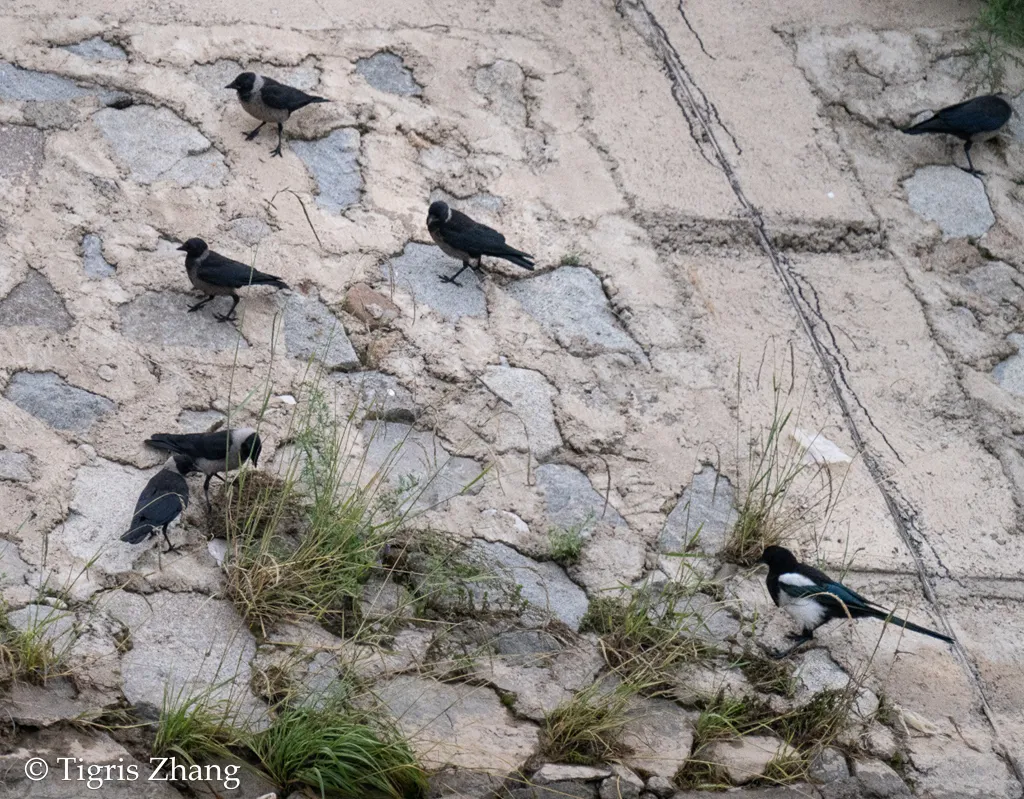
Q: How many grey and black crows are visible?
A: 6